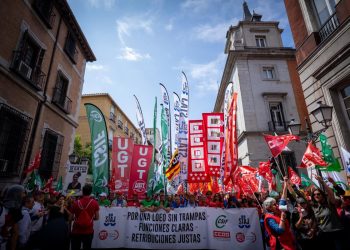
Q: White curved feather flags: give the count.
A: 5